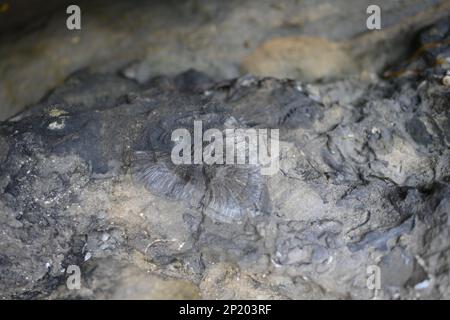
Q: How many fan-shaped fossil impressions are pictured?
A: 2